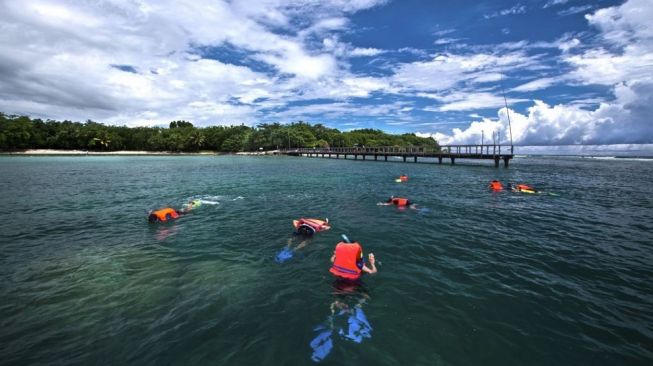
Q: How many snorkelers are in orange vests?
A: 7